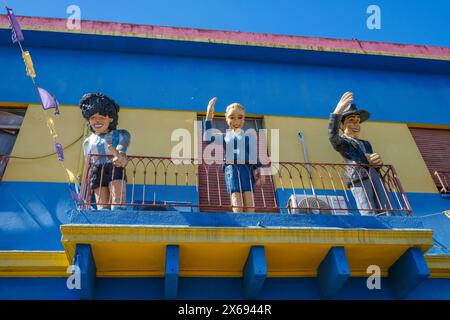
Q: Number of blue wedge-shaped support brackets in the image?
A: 5